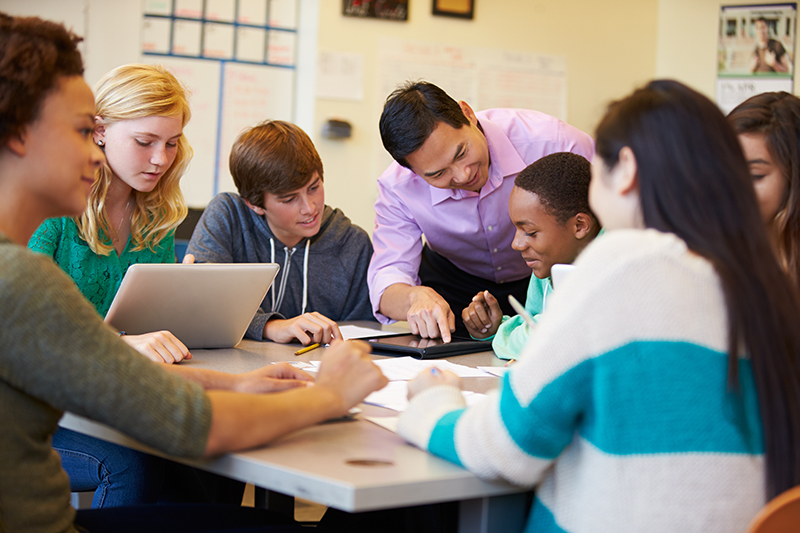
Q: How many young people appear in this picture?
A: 6